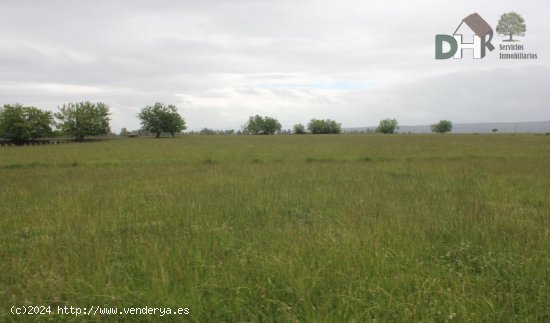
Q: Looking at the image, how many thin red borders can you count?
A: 0